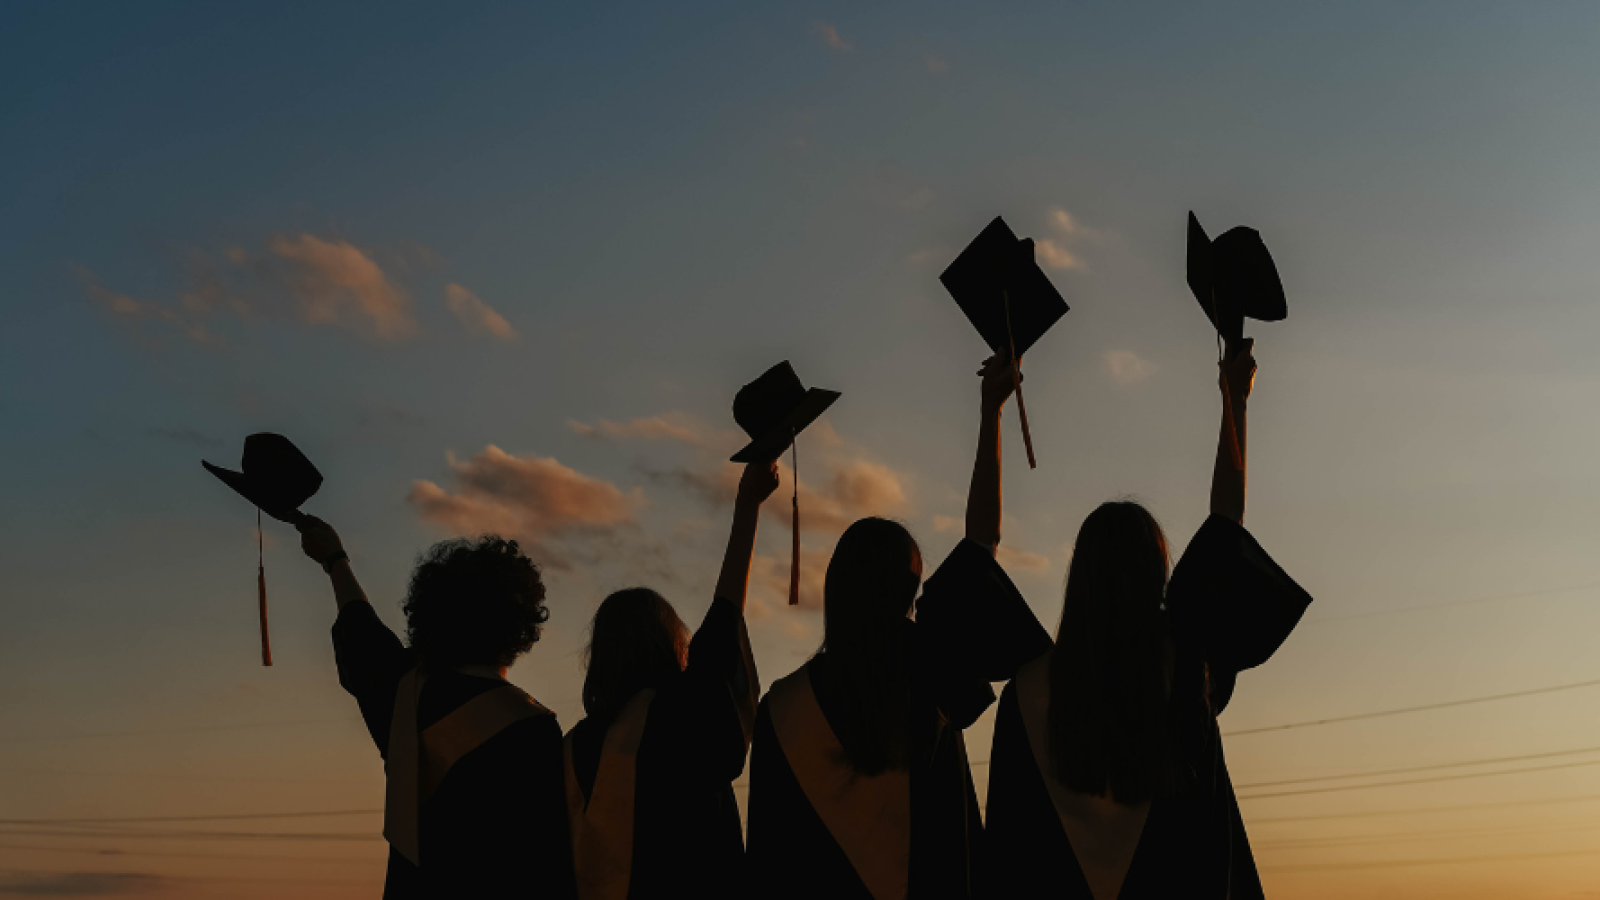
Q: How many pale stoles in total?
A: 4